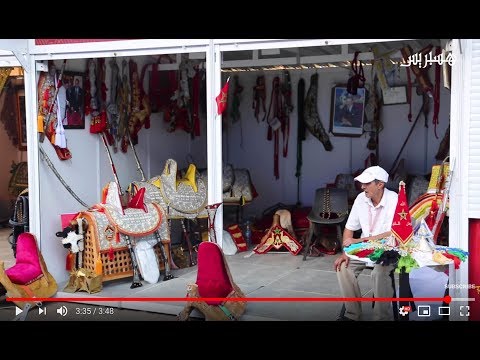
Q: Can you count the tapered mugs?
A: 0